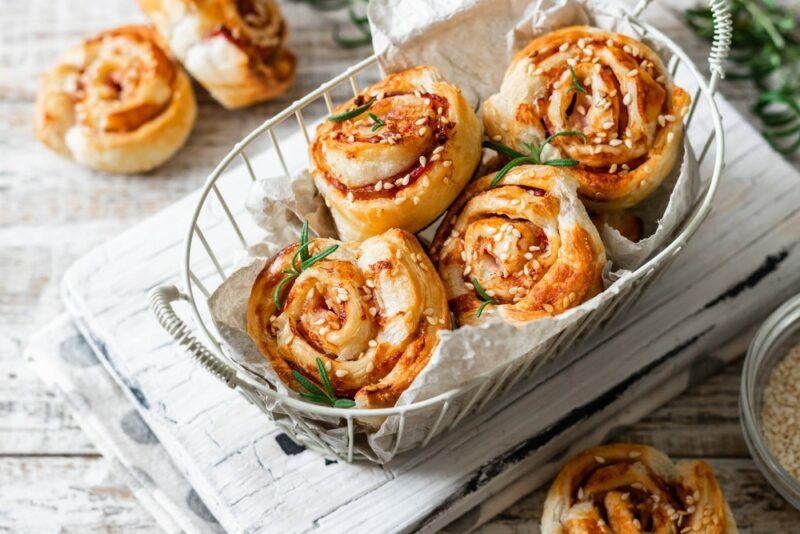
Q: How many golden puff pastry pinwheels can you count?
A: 7